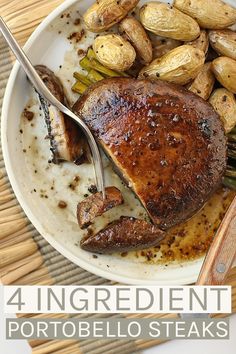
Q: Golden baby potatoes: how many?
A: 11